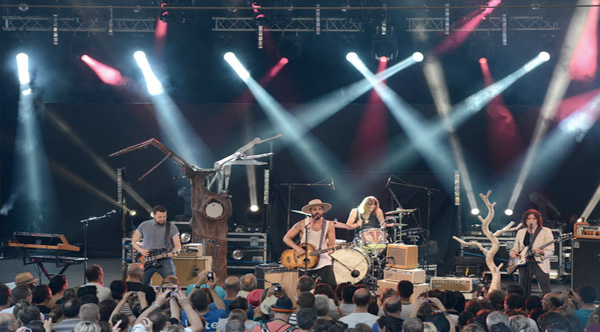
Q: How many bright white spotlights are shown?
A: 6